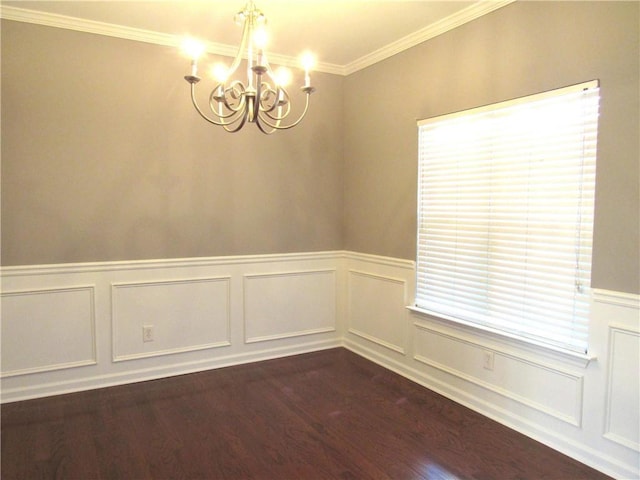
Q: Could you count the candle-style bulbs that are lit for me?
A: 5